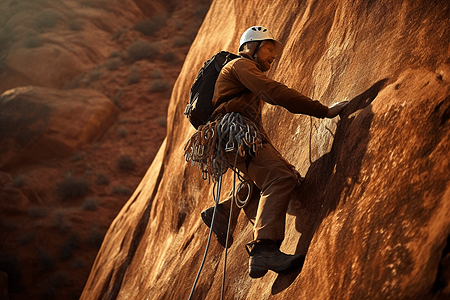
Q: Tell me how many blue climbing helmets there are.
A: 0